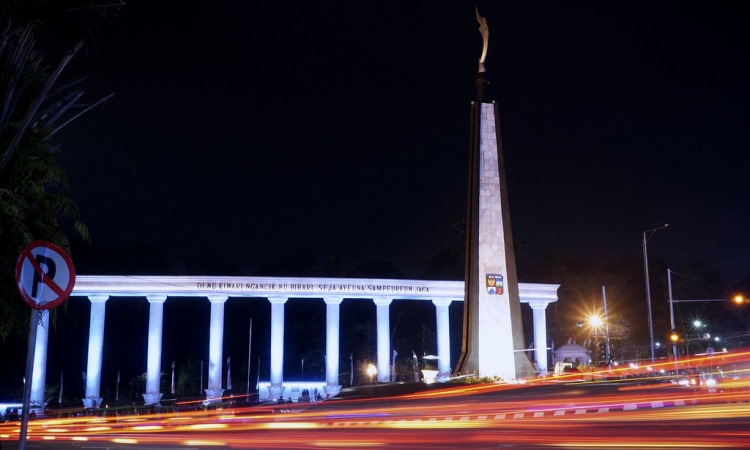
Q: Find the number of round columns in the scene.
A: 9